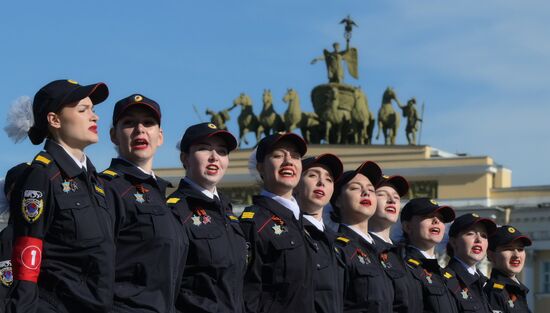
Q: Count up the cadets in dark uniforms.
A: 10